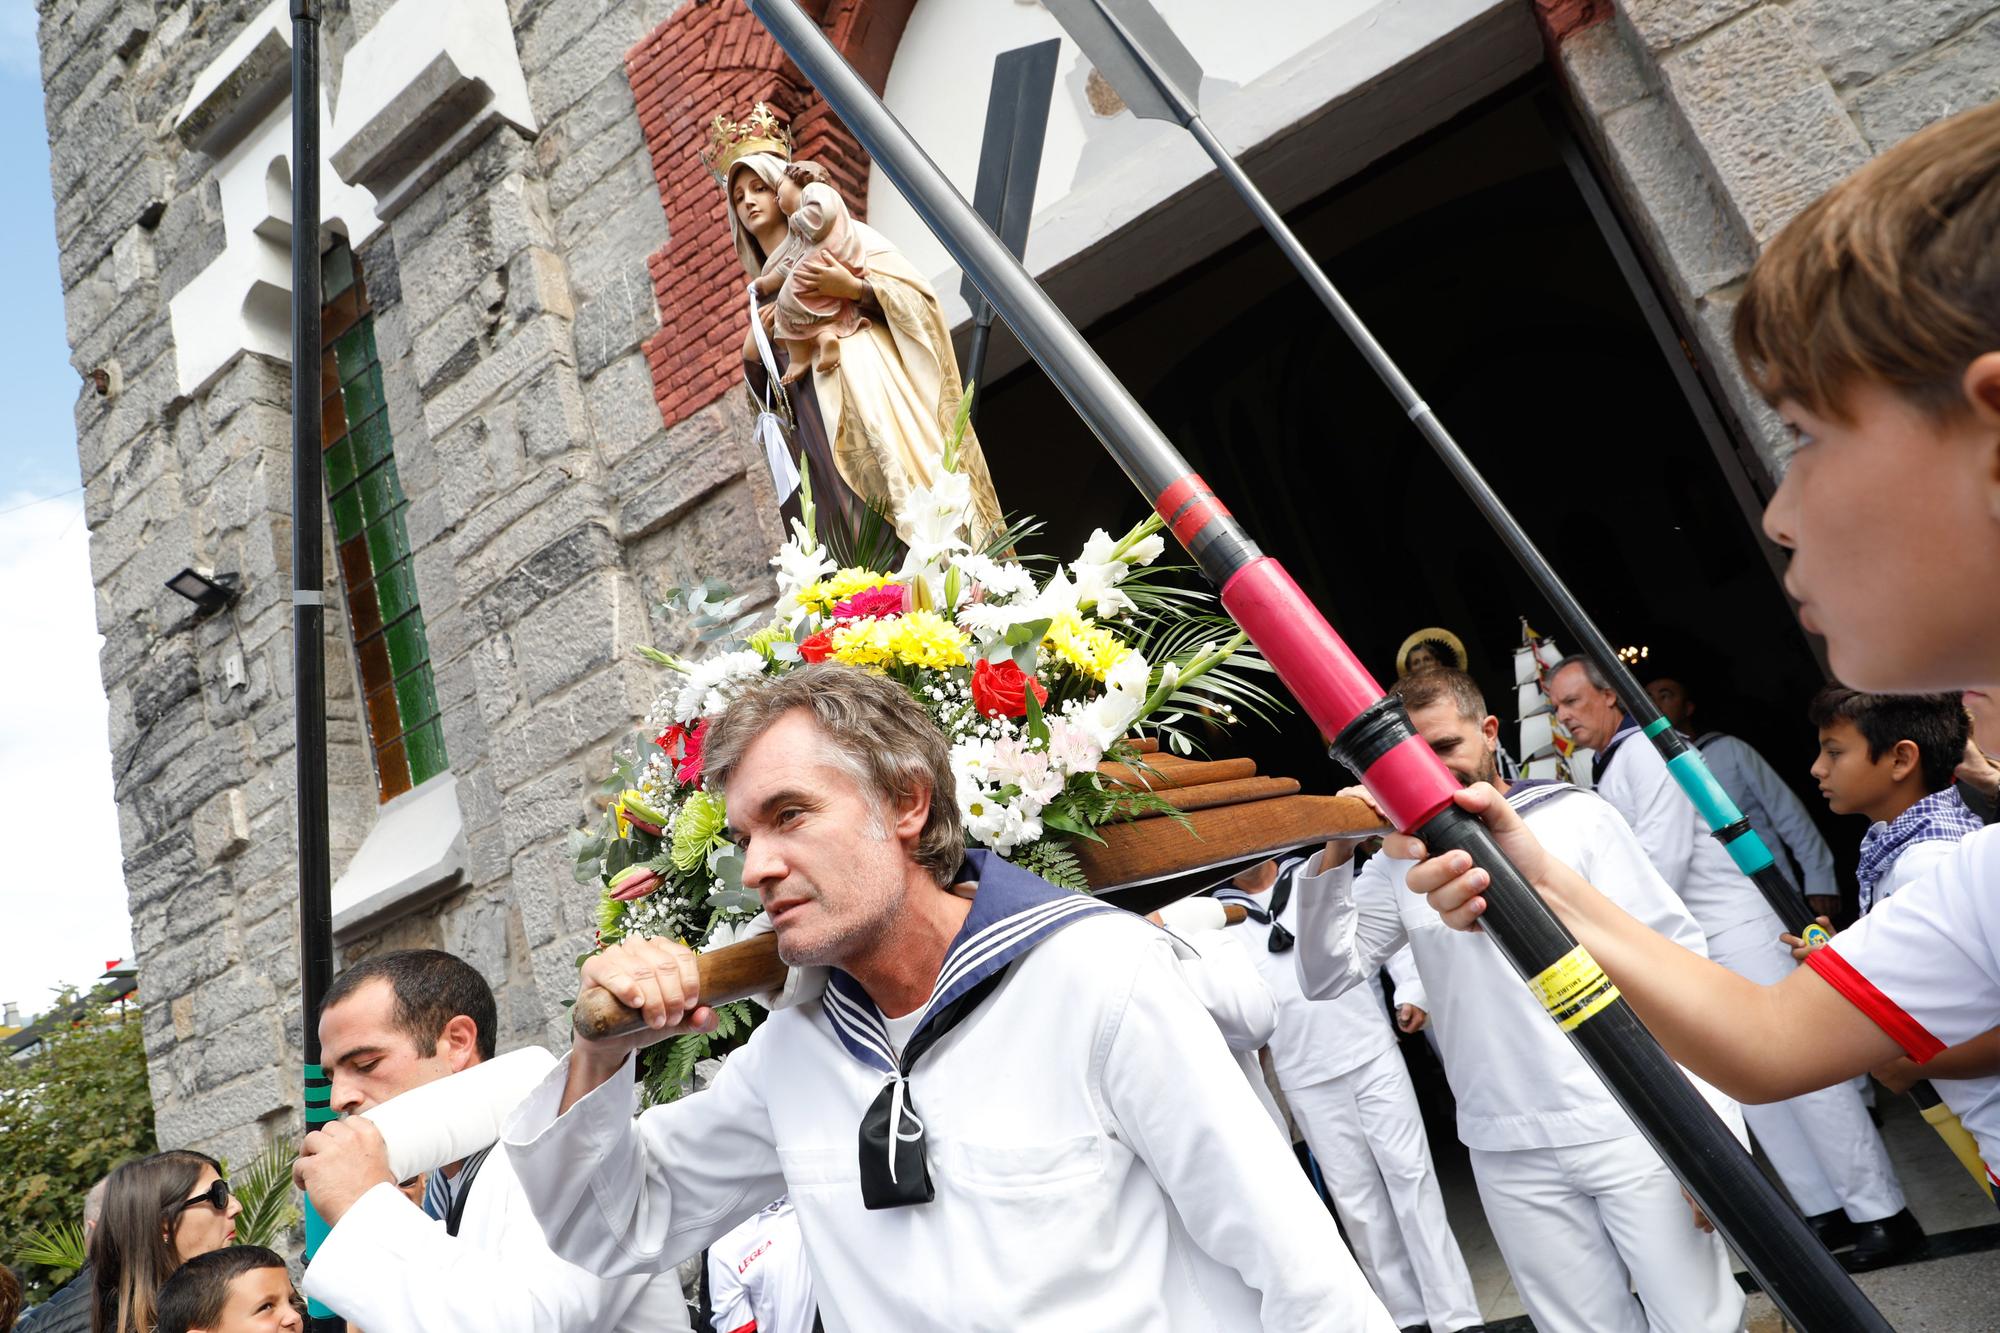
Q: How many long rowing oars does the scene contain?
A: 4